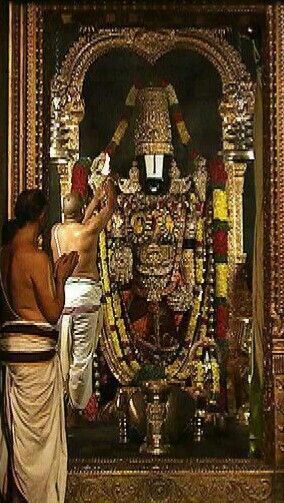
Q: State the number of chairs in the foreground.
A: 0